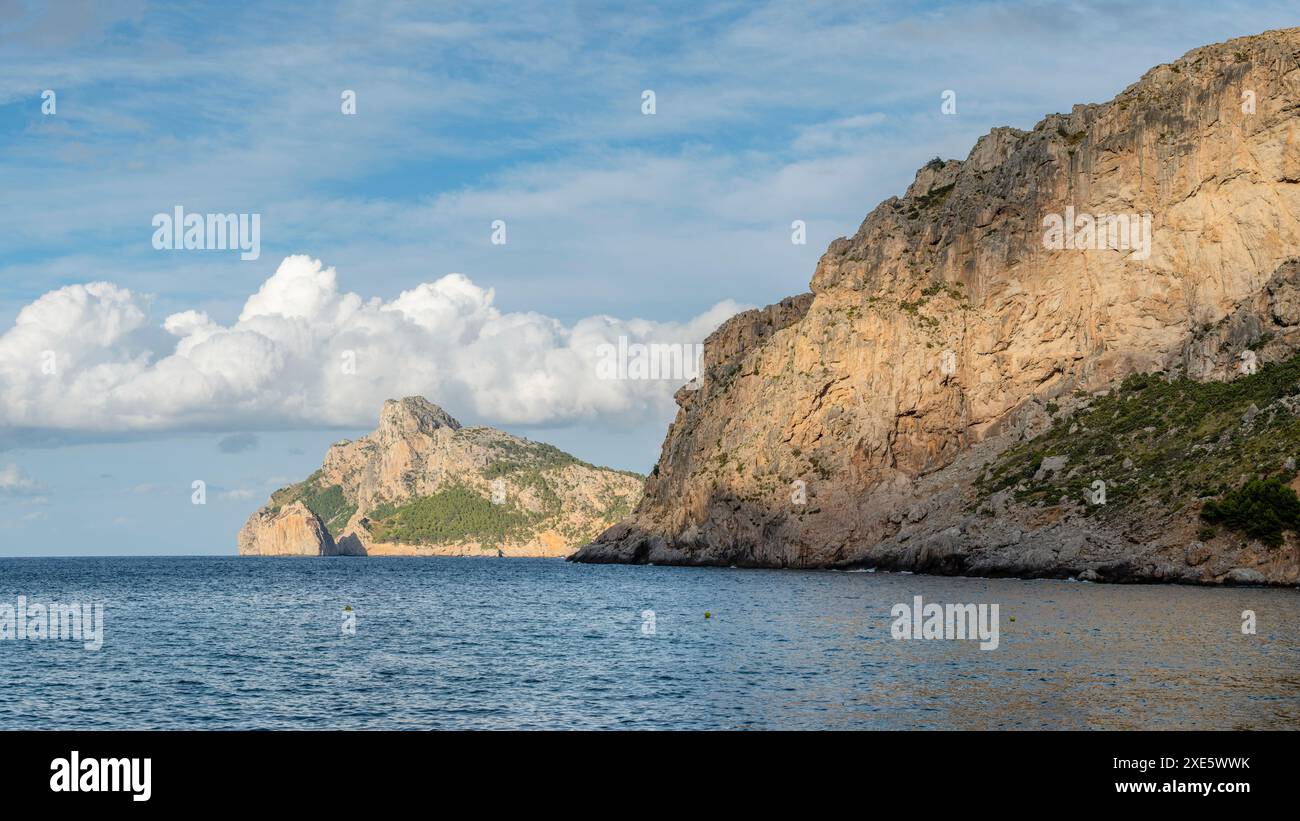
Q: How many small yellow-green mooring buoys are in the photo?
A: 3